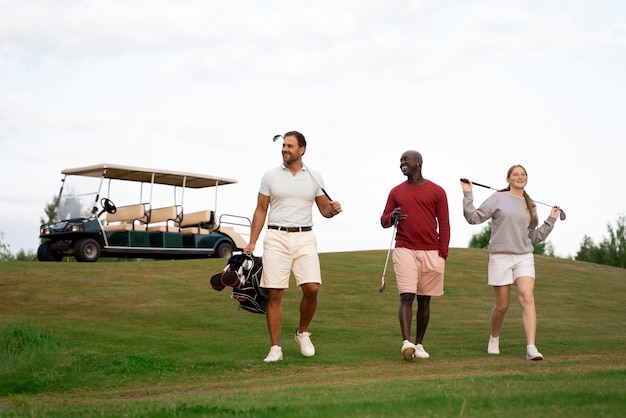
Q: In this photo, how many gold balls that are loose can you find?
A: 0